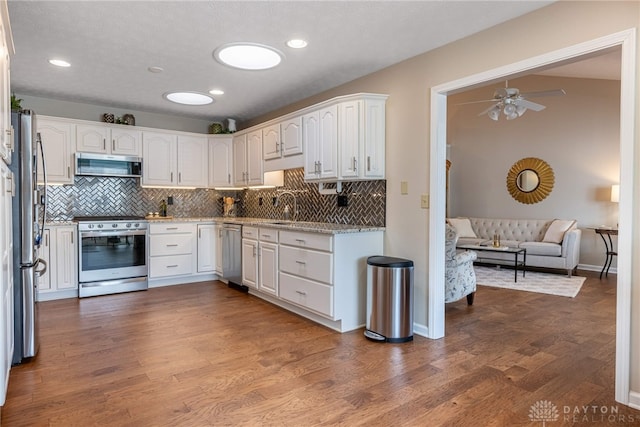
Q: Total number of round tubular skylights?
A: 2